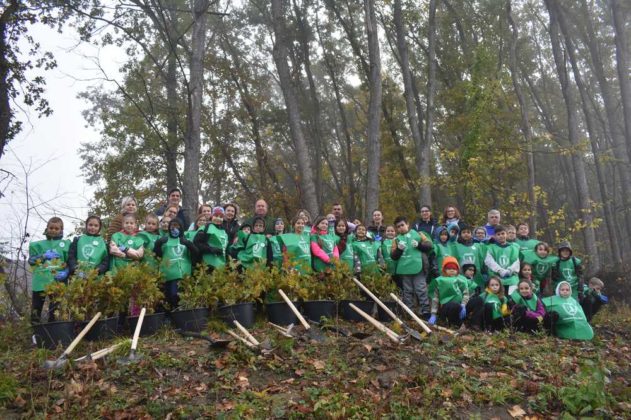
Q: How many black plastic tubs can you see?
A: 9